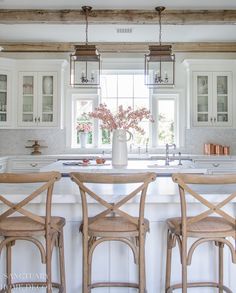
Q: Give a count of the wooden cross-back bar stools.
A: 3